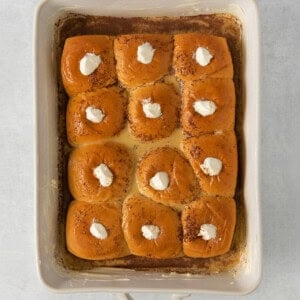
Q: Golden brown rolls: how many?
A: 12